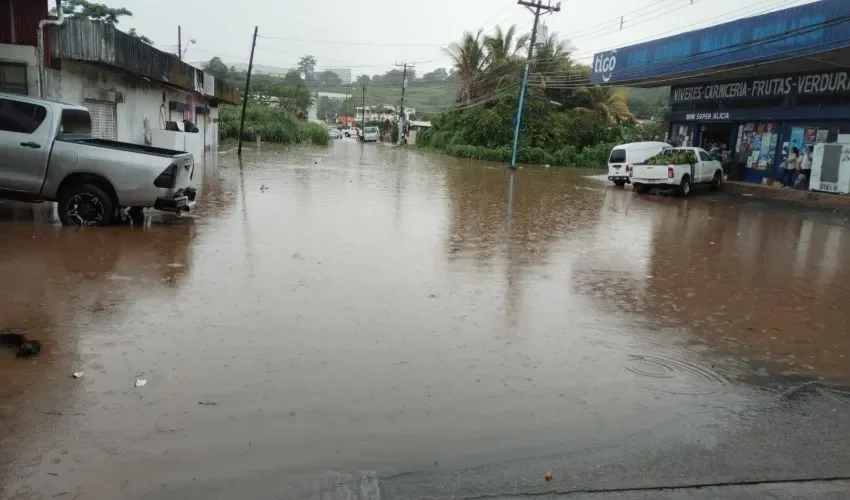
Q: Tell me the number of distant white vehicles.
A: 3